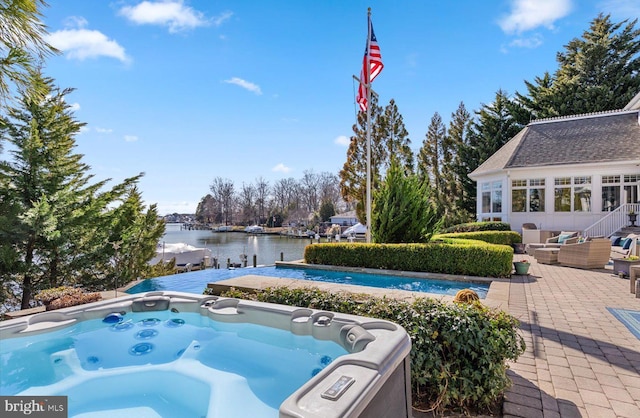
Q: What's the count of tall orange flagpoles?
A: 0